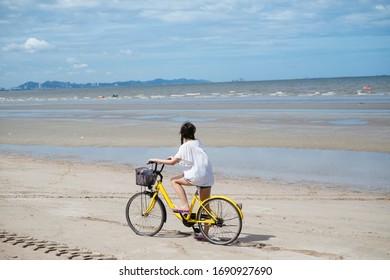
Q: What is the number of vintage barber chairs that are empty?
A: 0